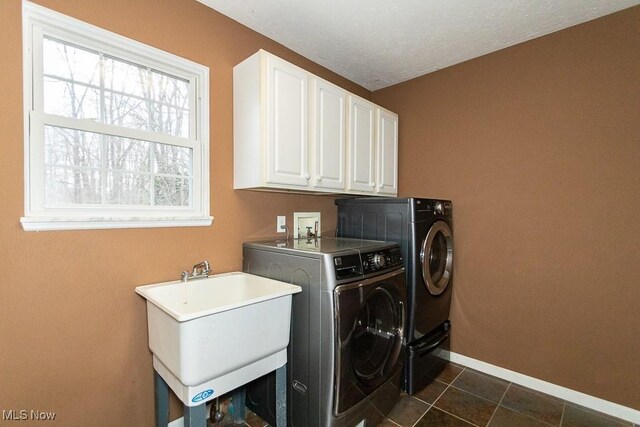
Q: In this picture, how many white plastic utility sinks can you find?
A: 1